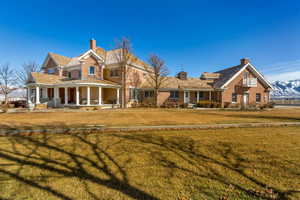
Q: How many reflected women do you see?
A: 0